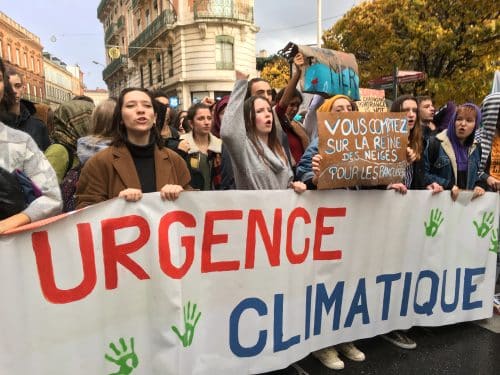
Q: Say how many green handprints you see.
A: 5